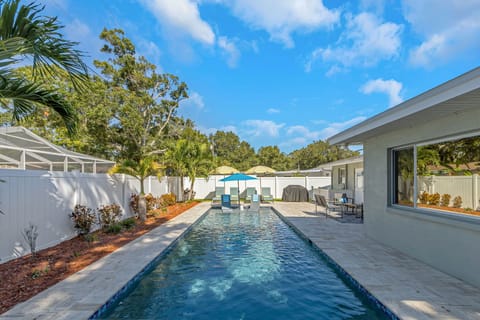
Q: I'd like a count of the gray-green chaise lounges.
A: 4